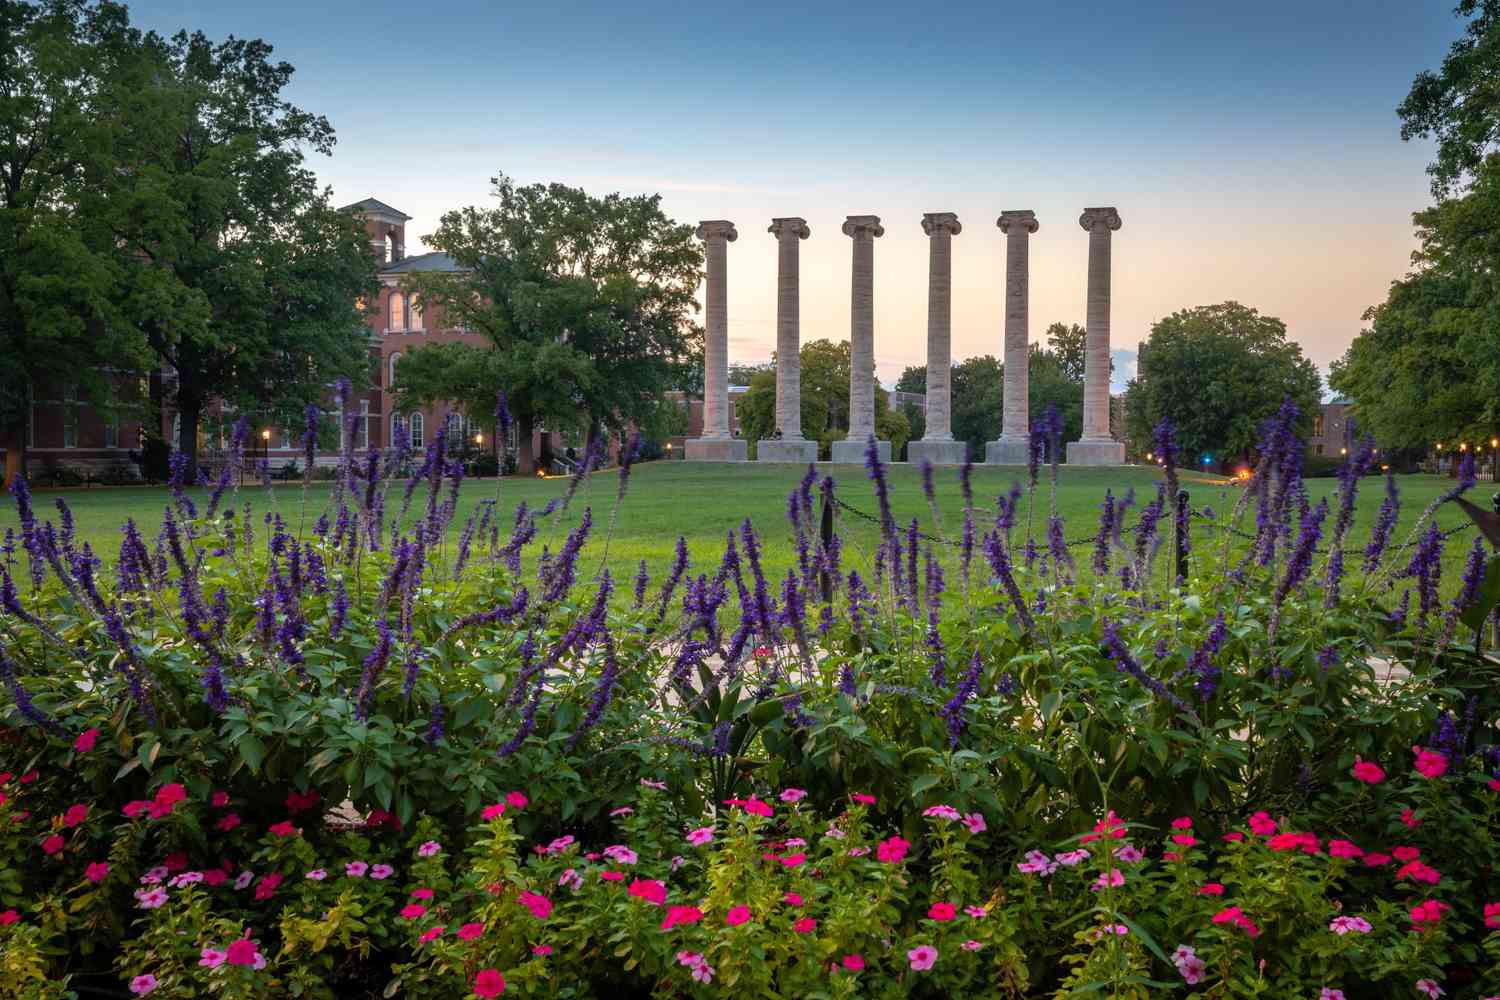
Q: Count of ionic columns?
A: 6